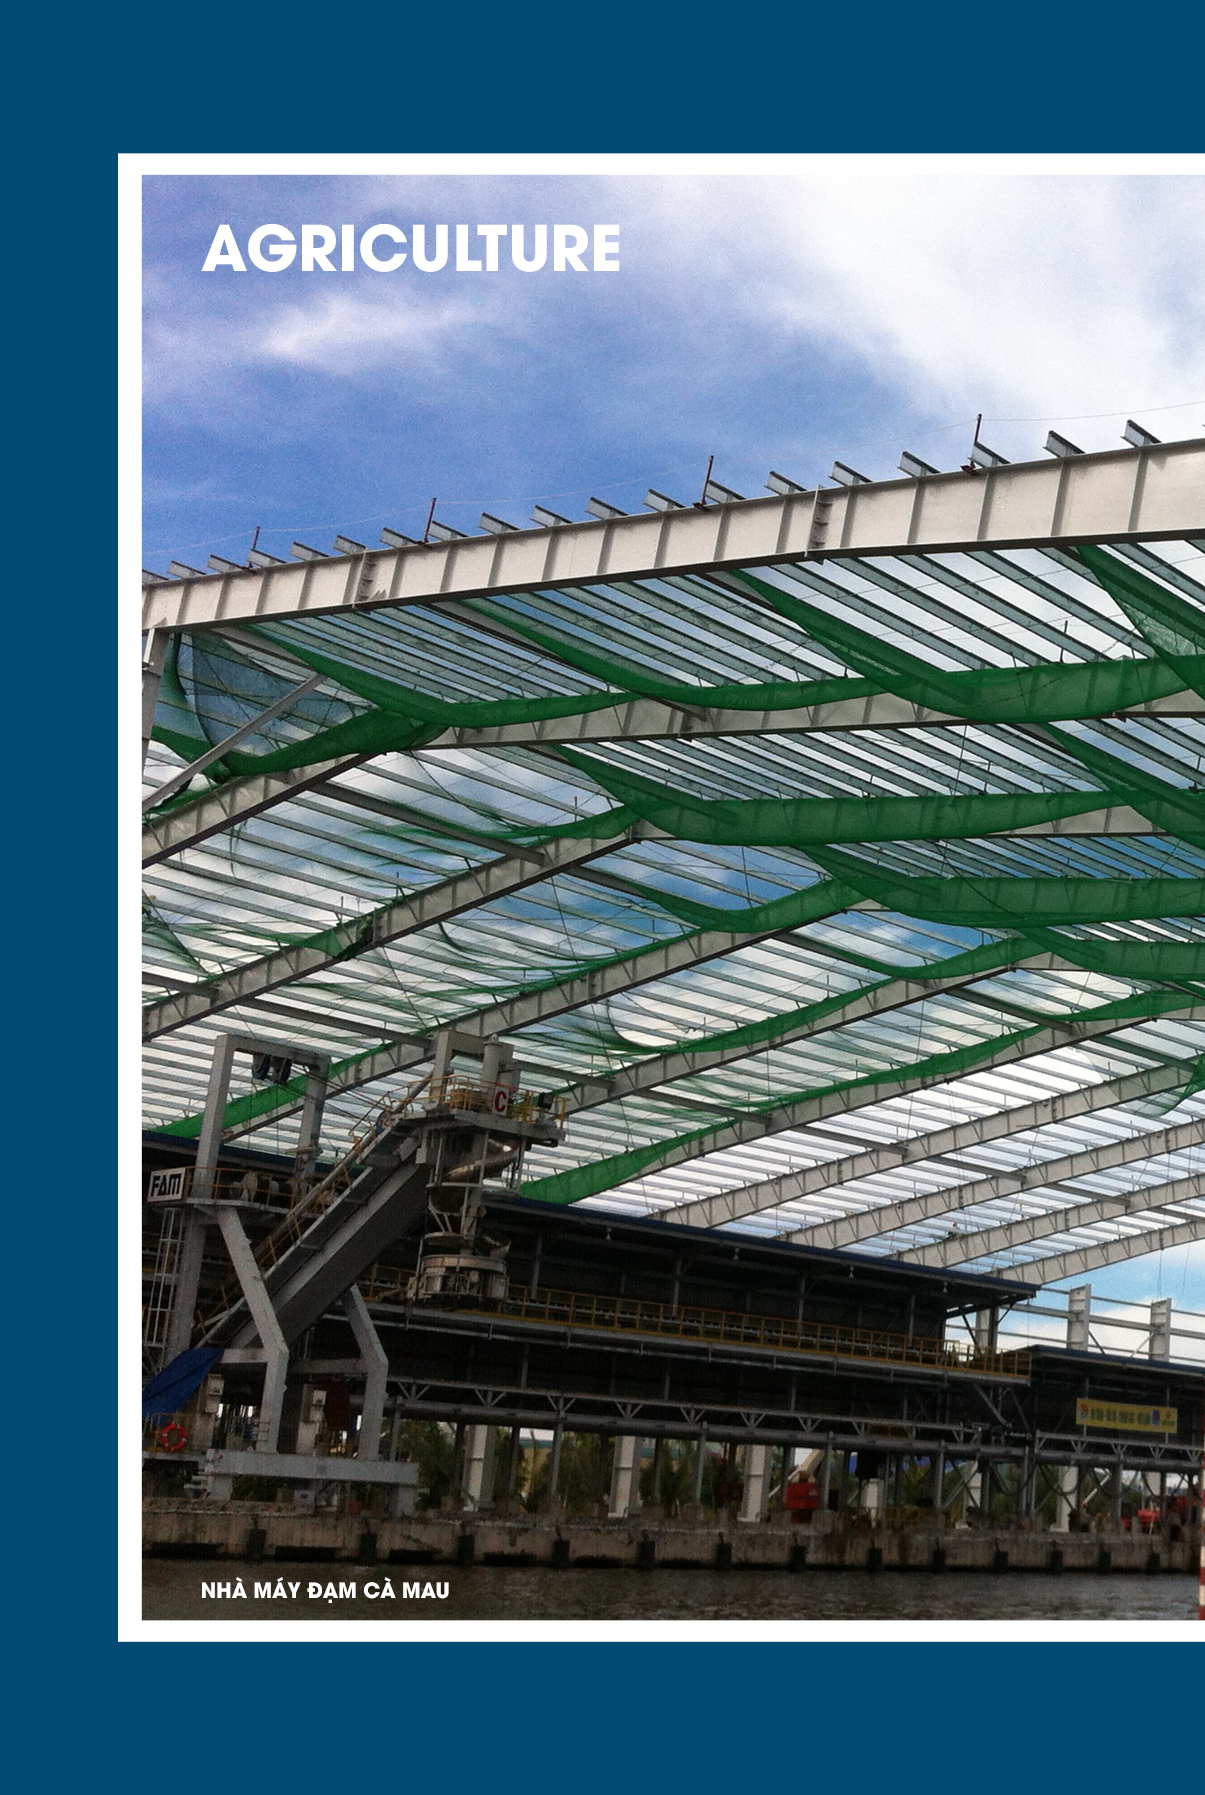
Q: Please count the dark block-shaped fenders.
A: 13